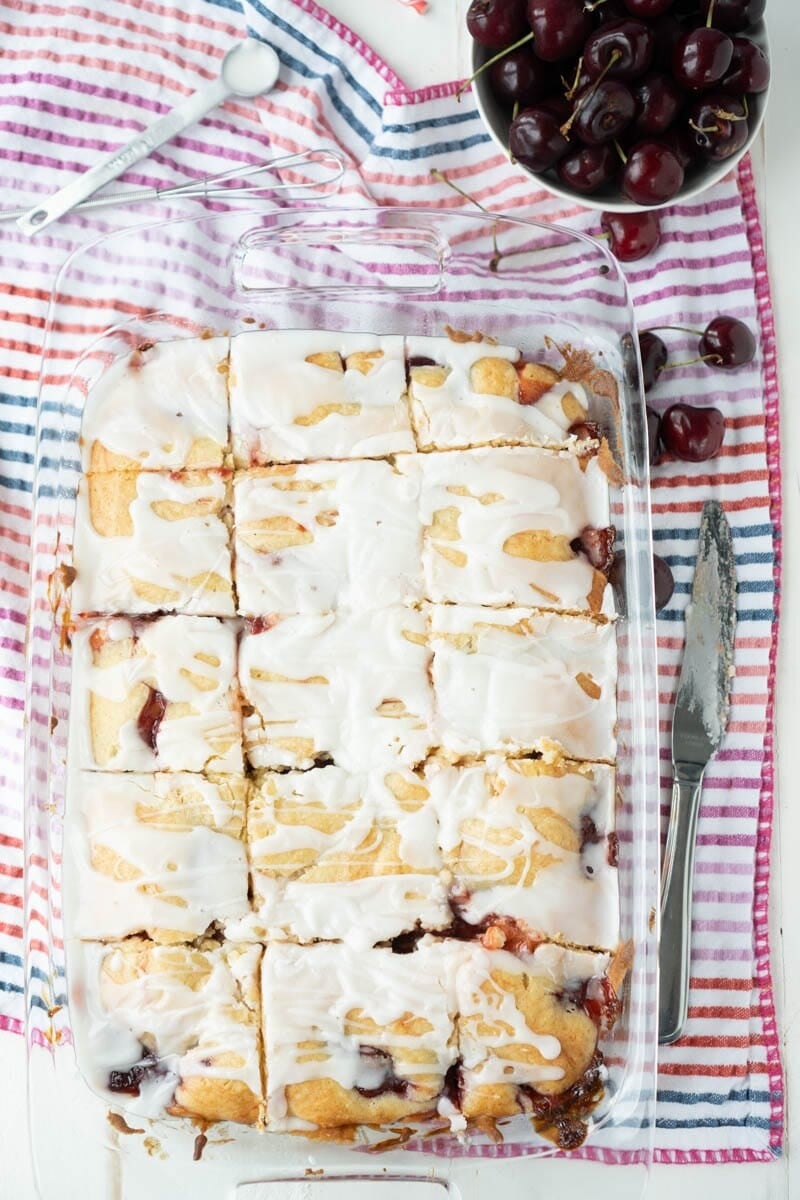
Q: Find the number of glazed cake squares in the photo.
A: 15